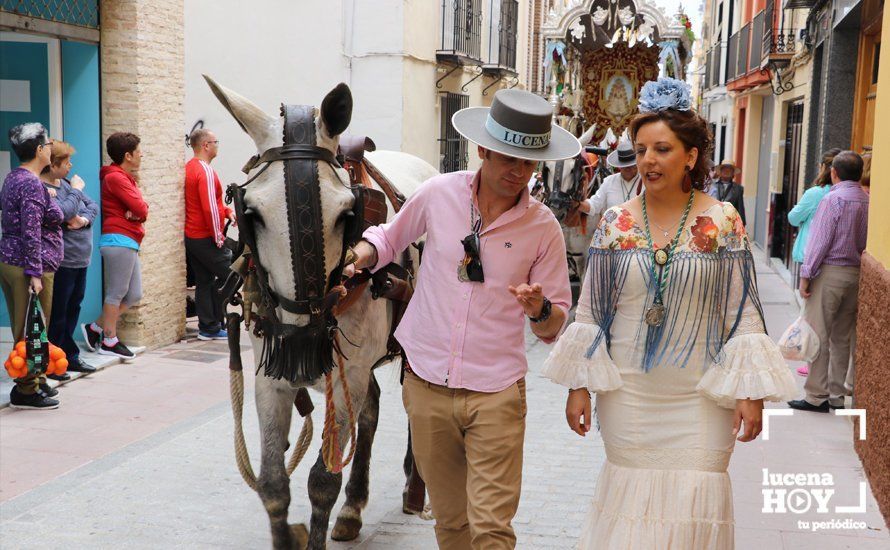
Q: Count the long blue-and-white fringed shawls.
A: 1